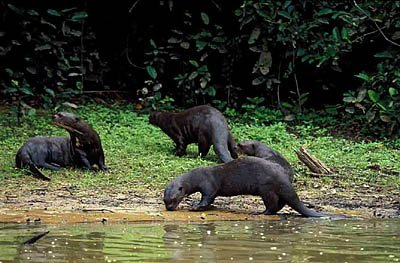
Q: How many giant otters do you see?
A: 4